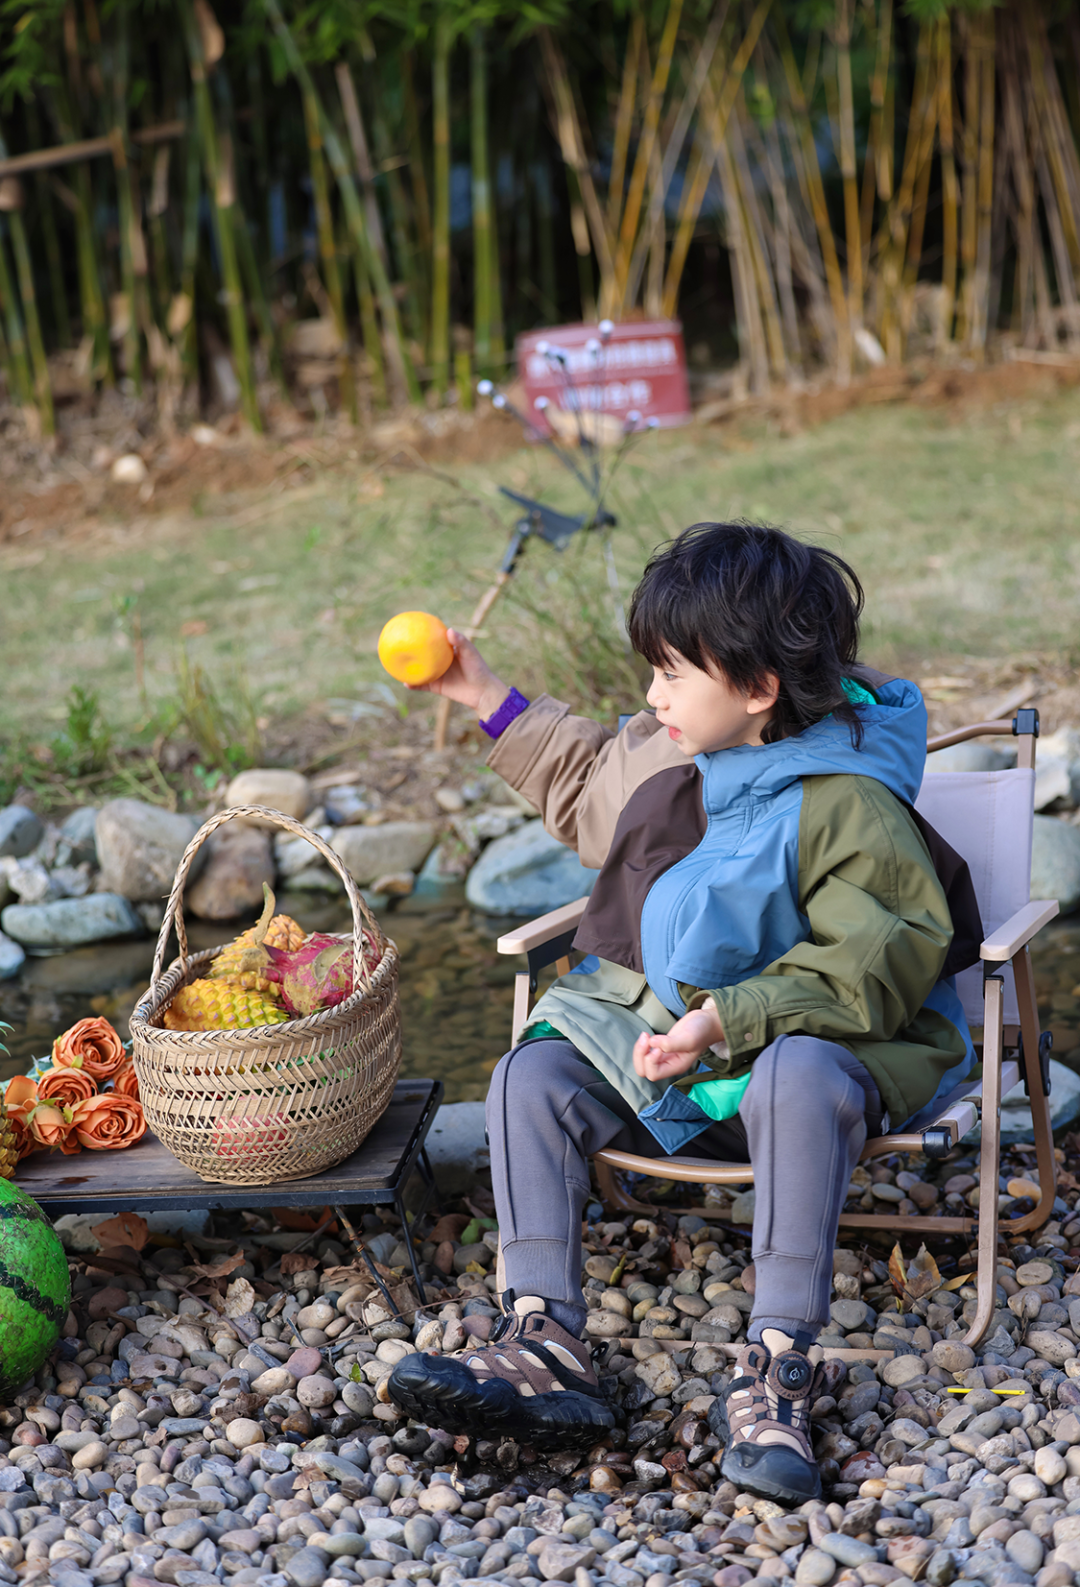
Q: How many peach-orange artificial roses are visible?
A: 6